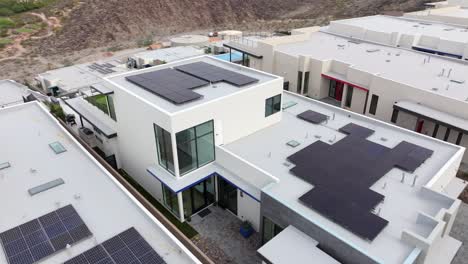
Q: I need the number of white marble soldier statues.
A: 0